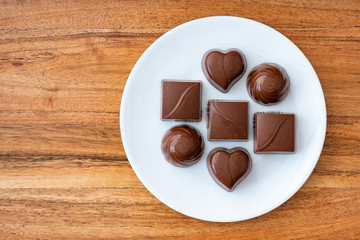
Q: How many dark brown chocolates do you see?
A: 7